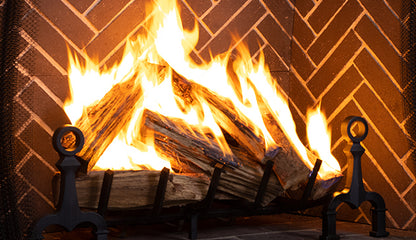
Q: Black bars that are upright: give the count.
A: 5